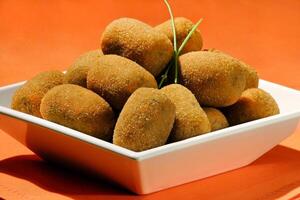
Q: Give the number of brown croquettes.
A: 12